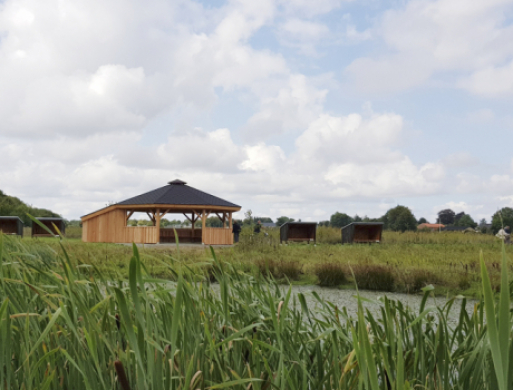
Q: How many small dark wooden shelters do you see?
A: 4